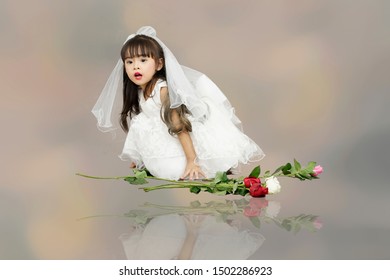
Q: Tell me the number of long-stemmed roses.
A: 4